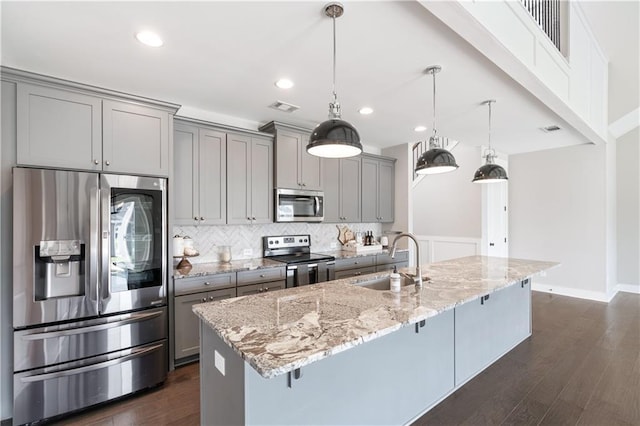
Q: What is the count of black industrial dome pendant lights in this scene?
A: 3